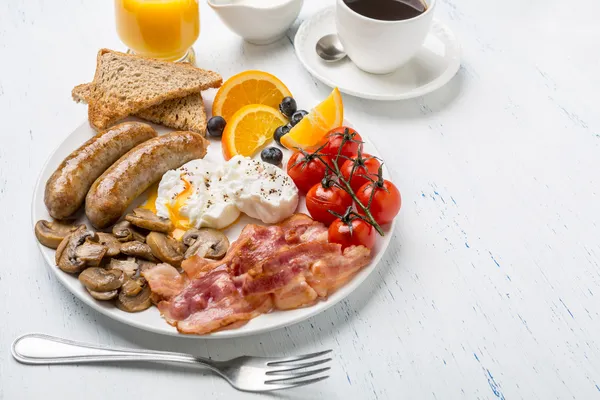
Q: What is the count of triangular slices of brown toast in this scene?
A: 2